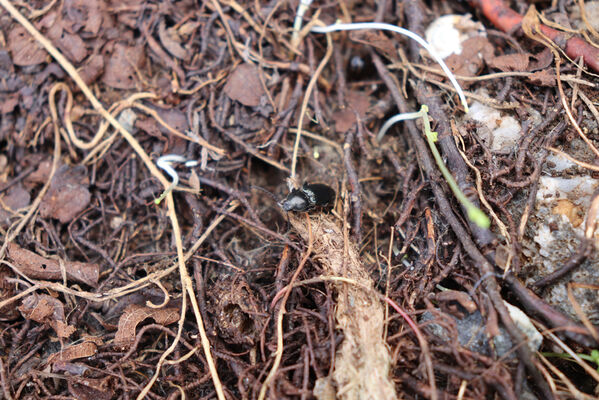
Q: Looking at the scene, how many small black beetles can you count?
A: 1